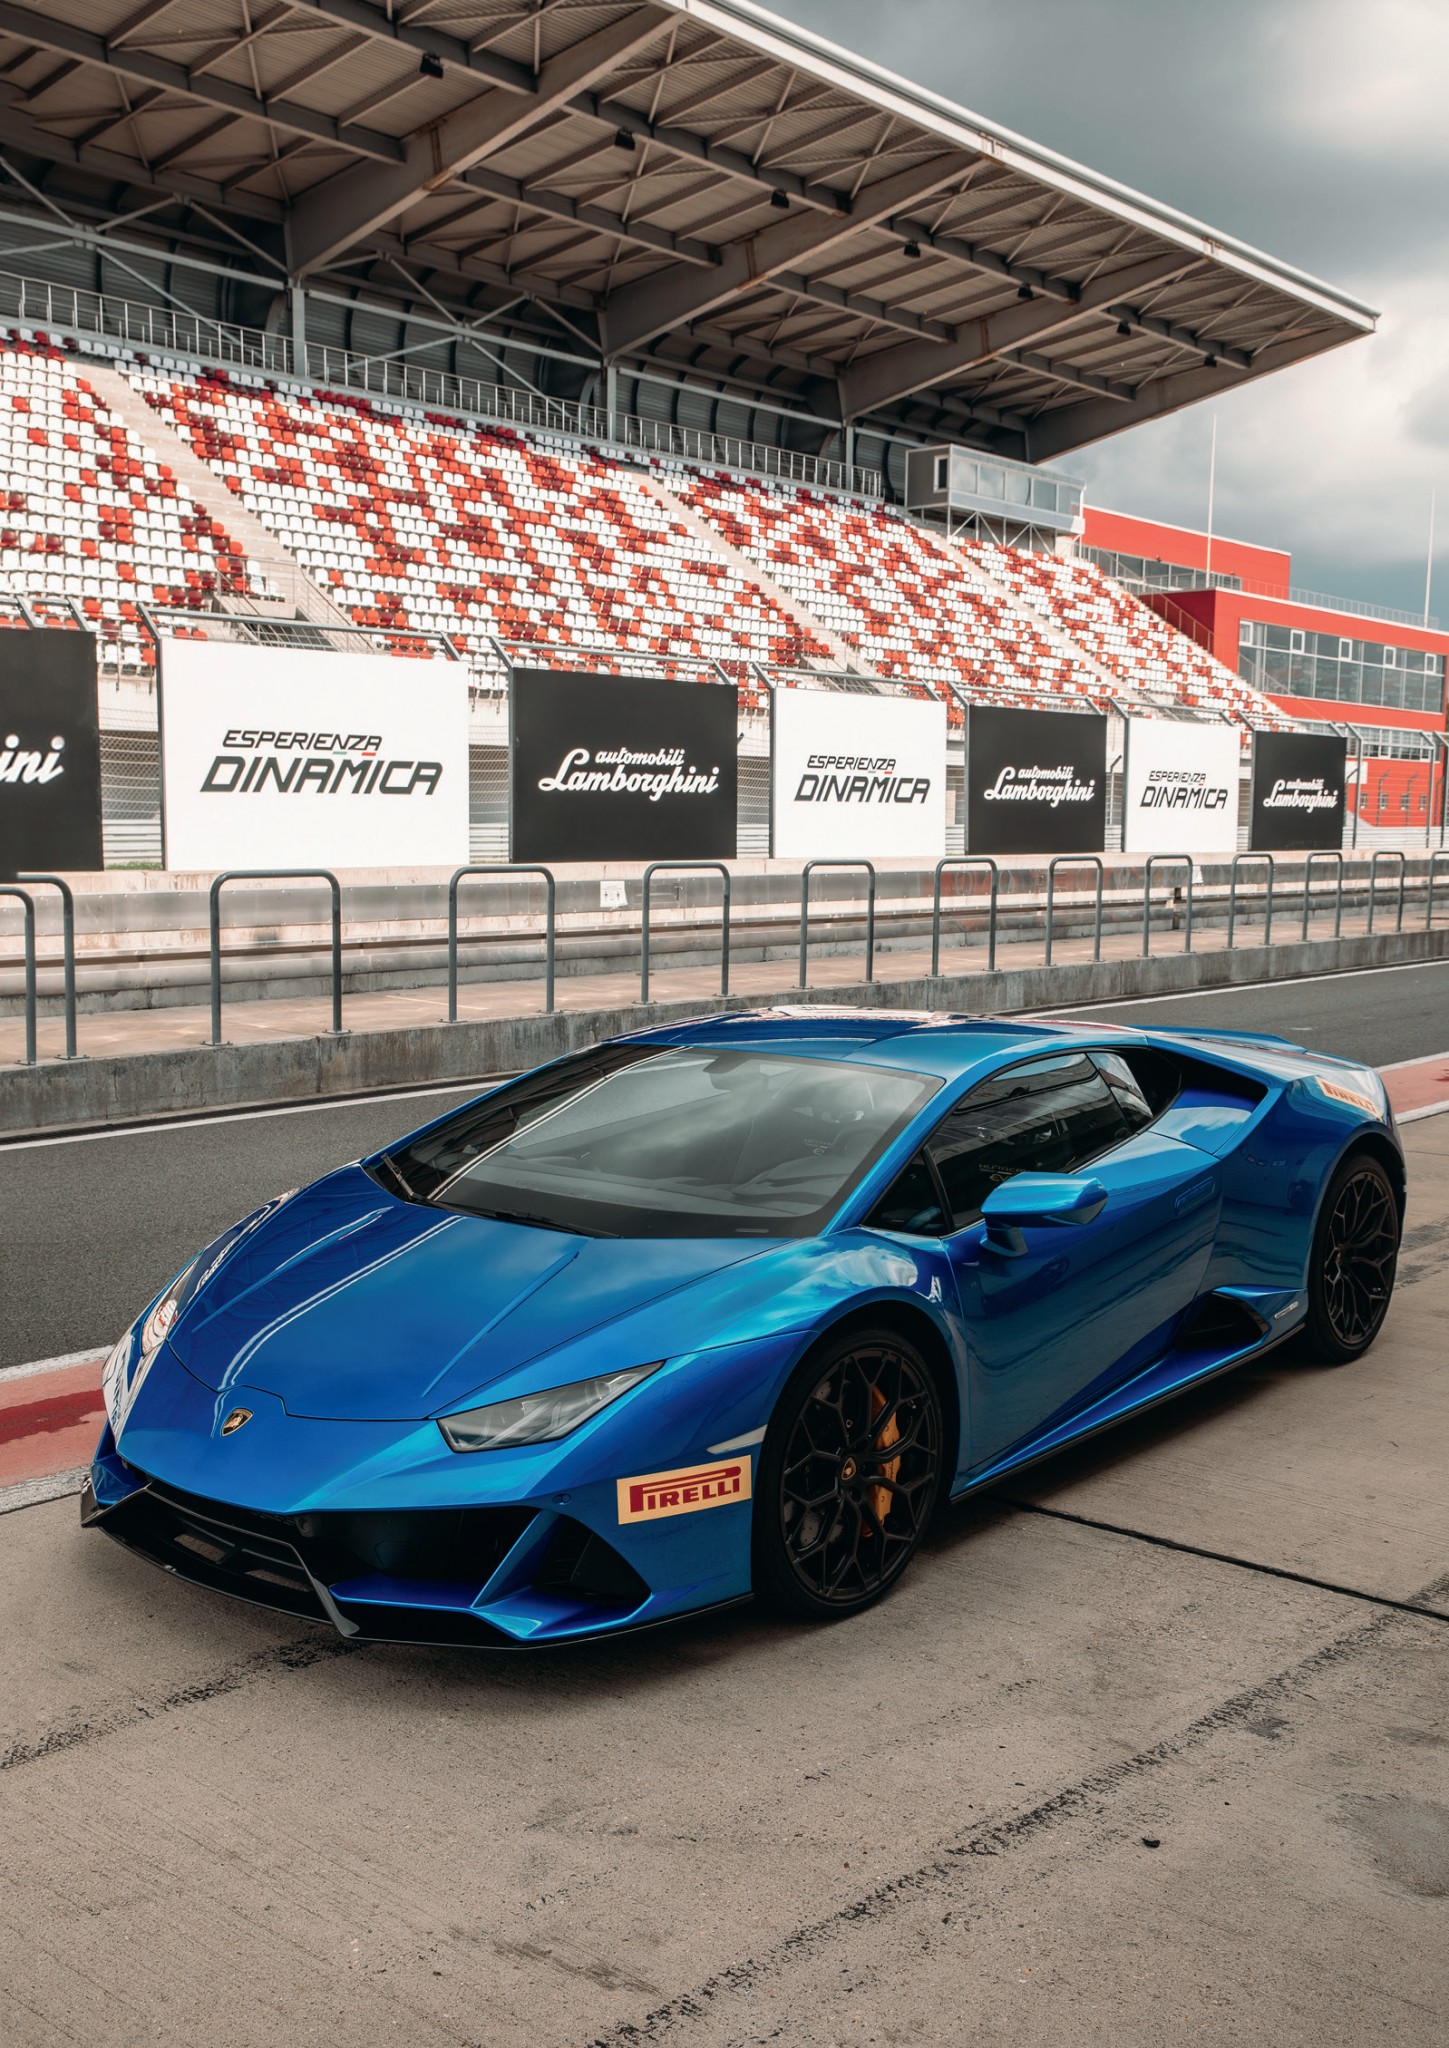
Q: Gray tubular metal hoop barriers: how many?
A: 13